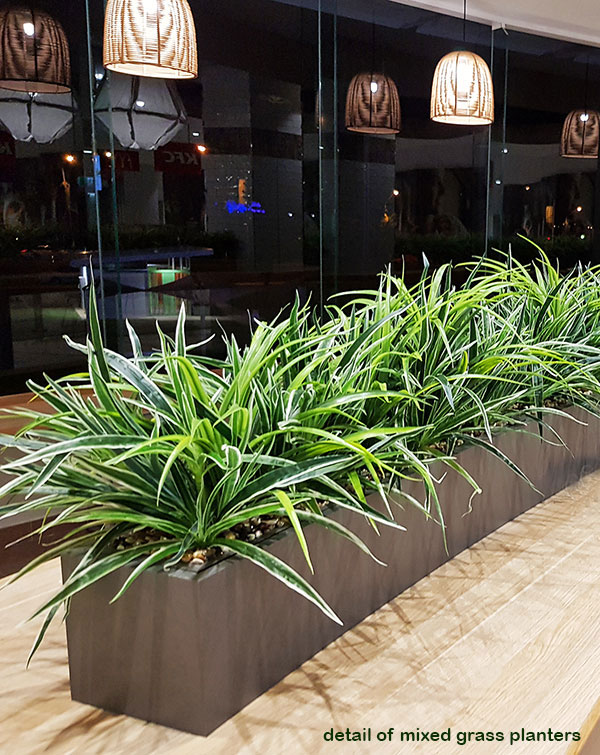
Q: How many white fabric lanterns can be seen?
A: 2